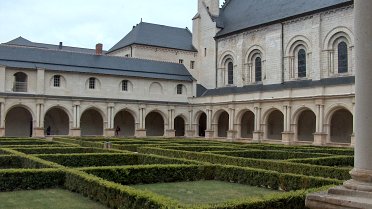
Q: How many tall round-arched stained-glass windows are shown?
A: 4